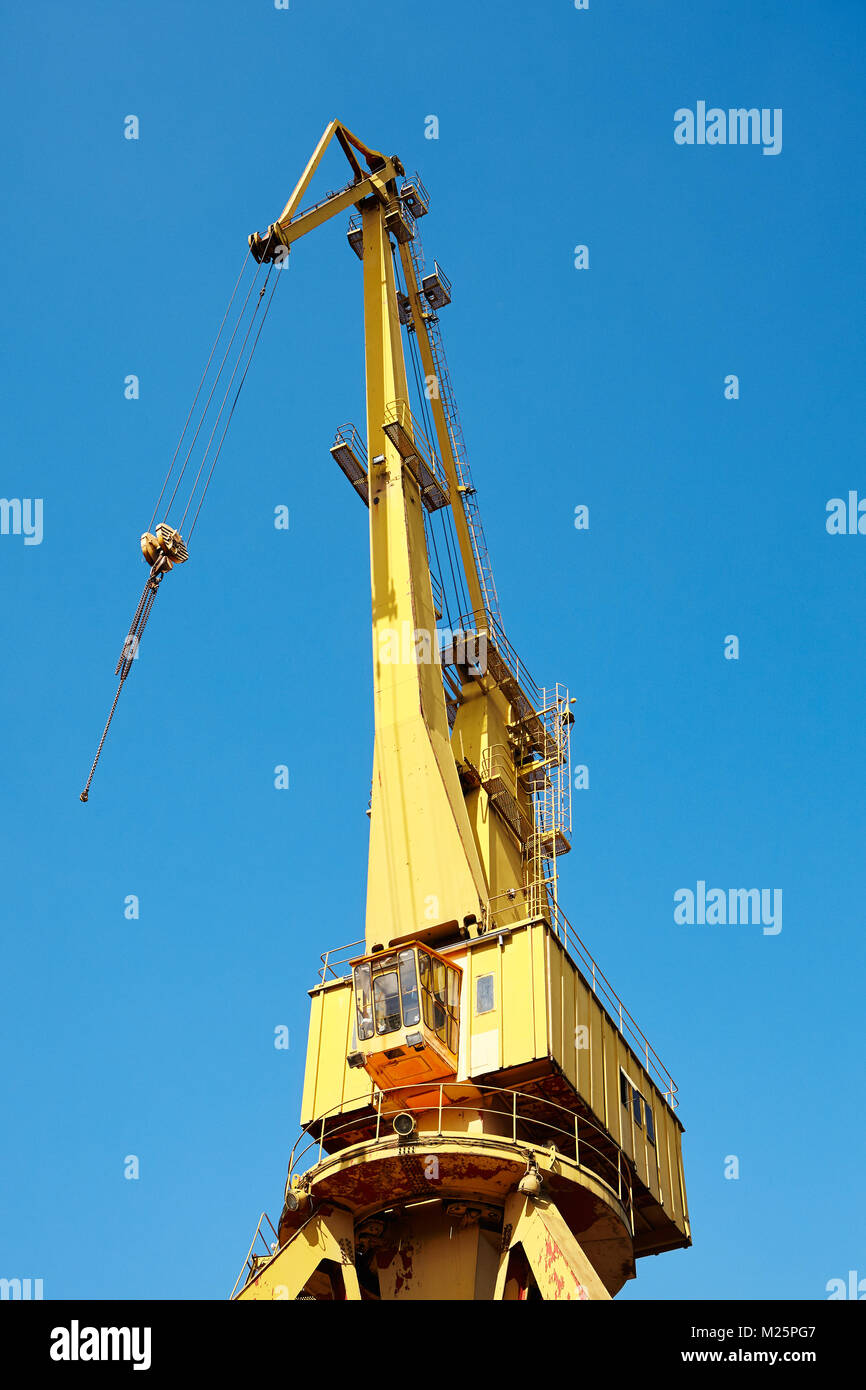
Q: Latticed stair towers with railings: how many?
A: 1